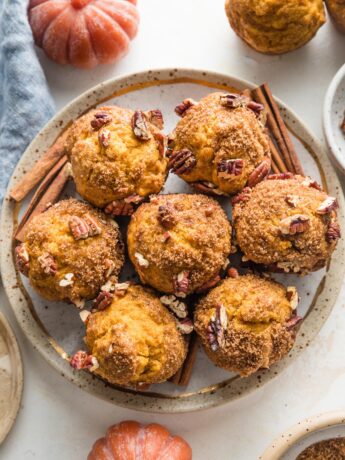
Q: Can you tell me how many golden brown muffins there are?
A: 9